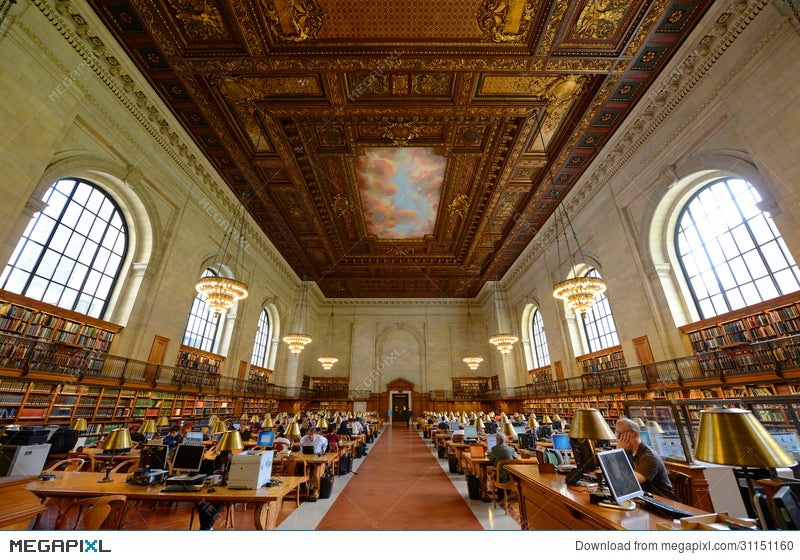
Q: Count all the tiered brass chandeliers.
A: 6